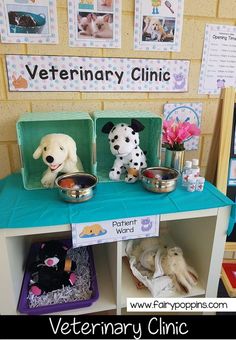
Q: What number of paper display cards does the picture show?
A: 7